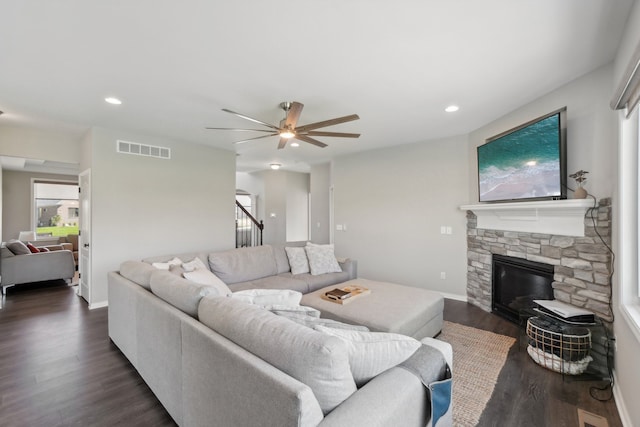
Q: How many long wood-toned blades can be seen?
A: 8